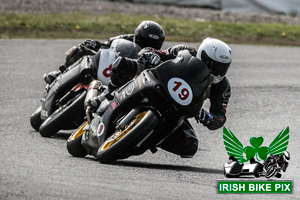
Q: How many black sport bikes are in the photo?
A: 2